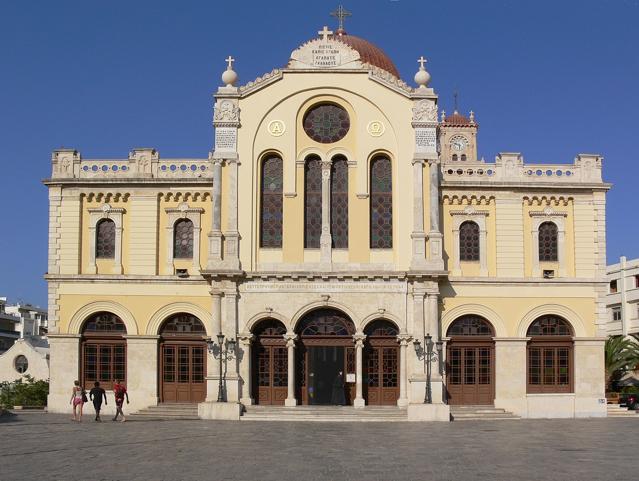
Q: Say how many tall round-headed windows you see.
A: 4